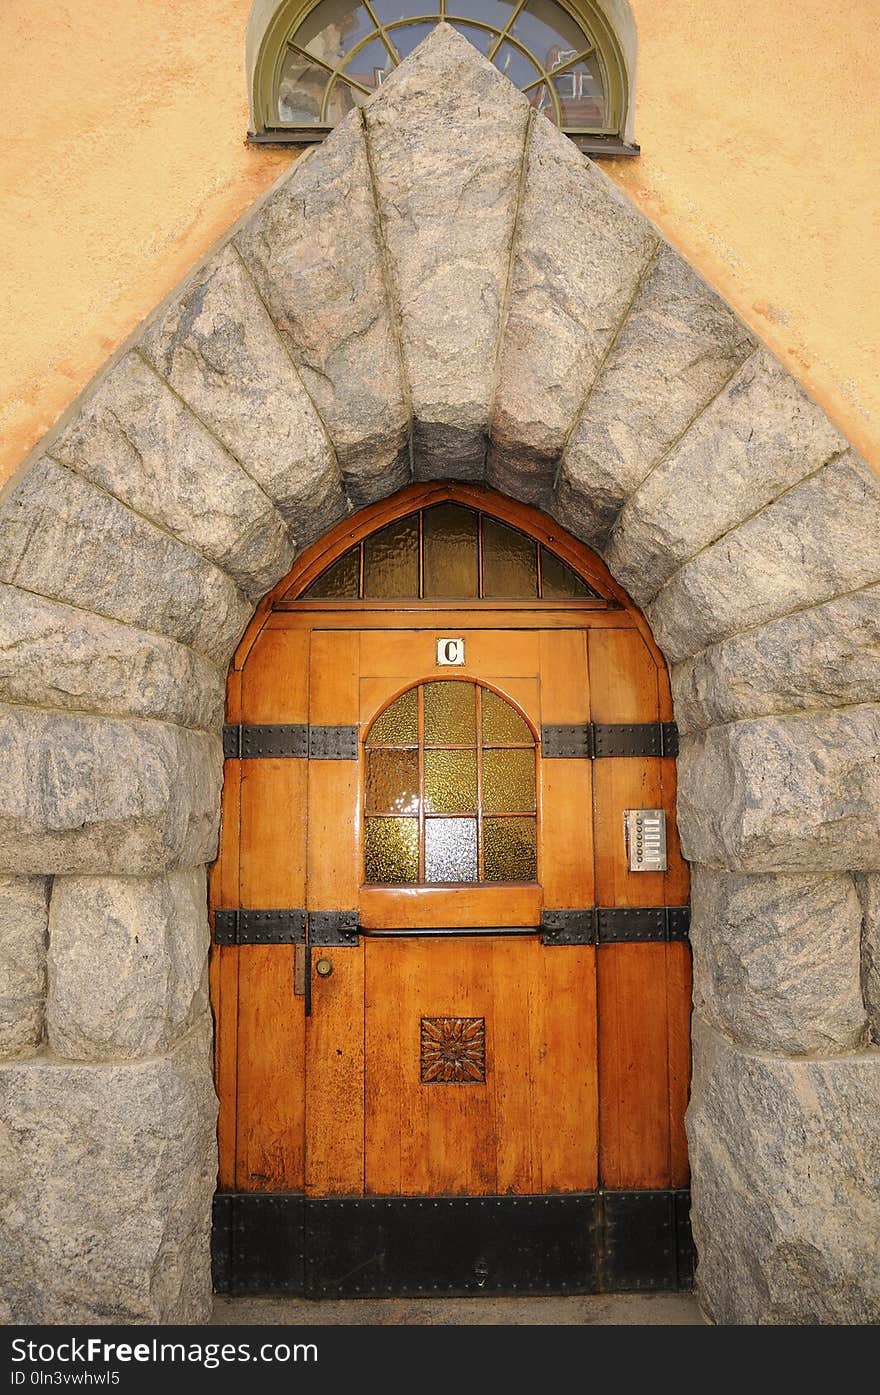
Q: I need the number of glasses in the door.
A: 14